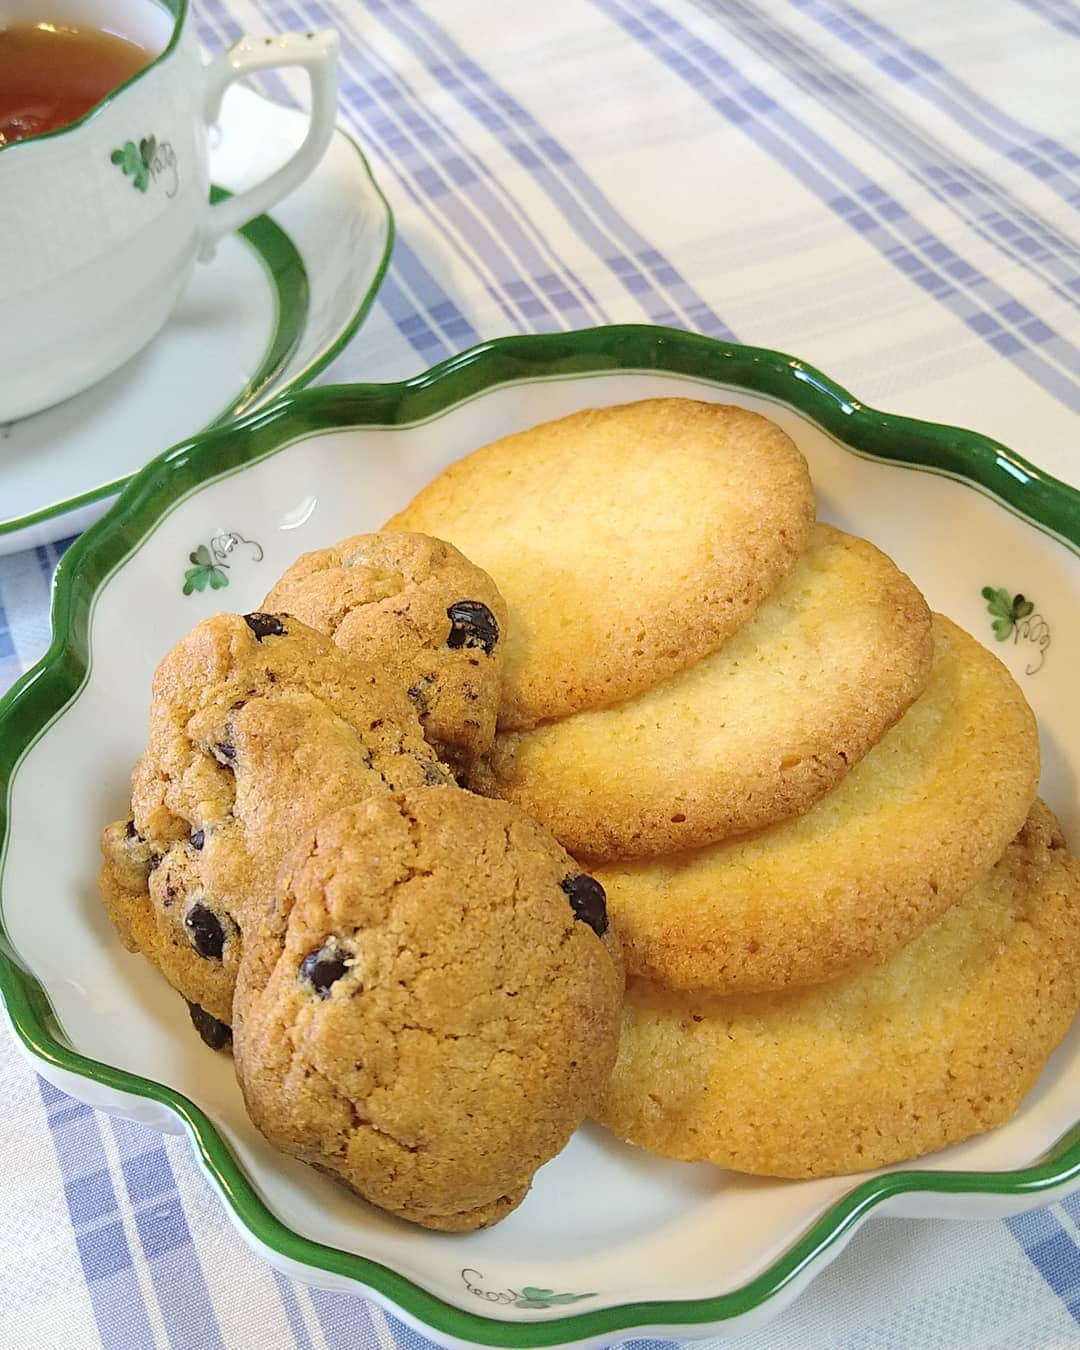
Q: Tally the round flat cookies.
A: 4